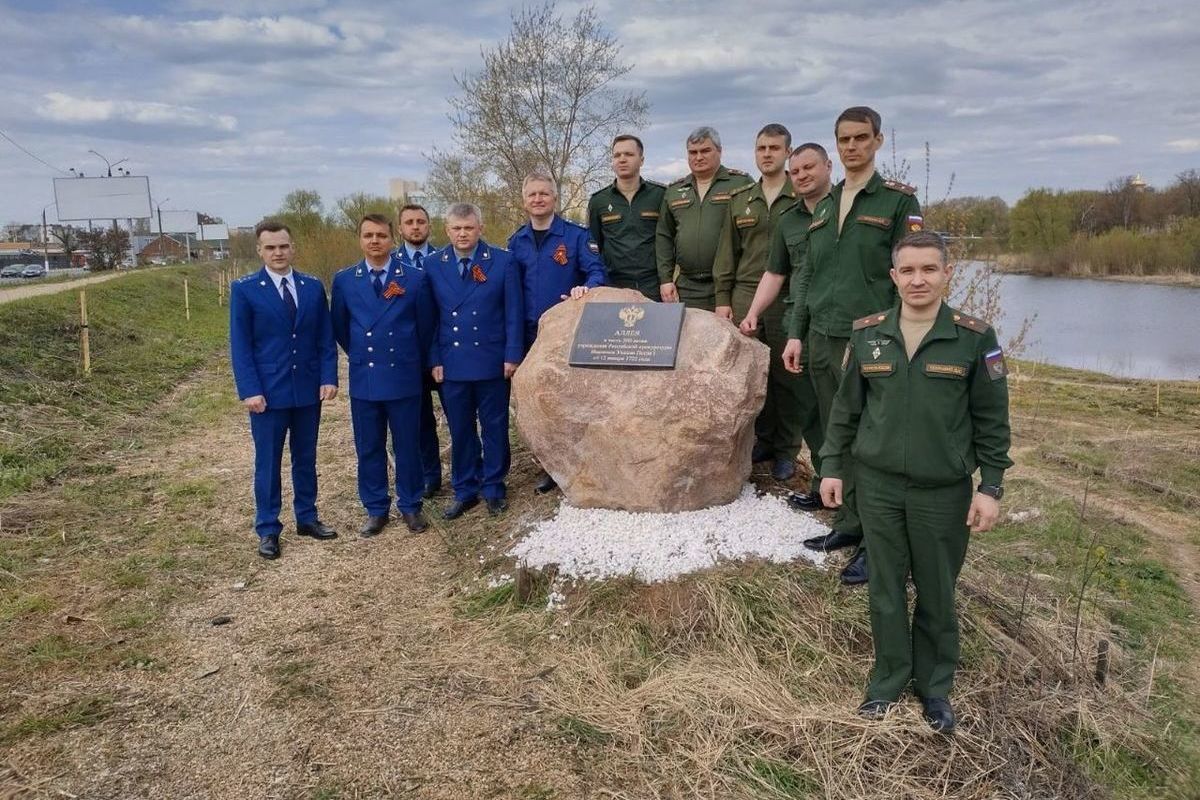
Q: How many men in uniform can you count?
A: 11